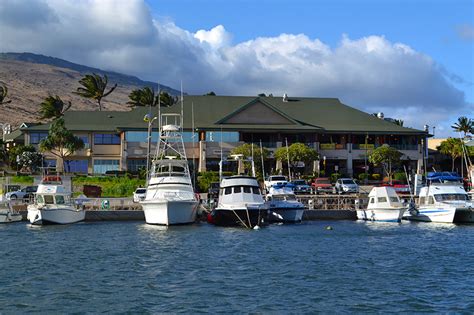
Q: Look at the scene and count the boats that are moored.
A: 7